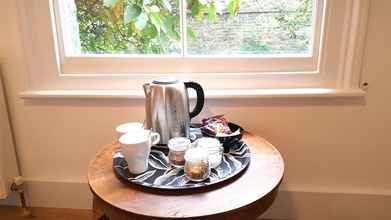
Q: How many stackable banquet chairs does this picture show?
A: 0